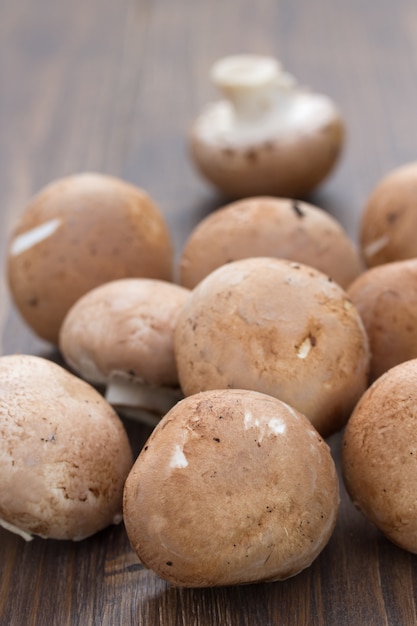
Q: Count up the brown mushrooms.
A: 10